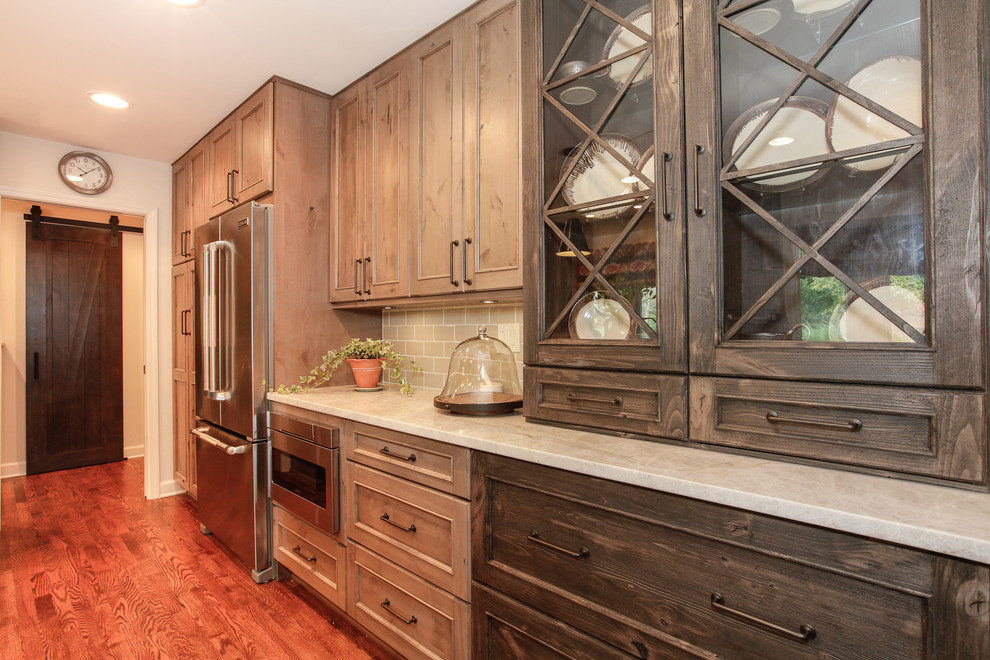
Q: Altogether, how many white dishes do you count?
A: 8